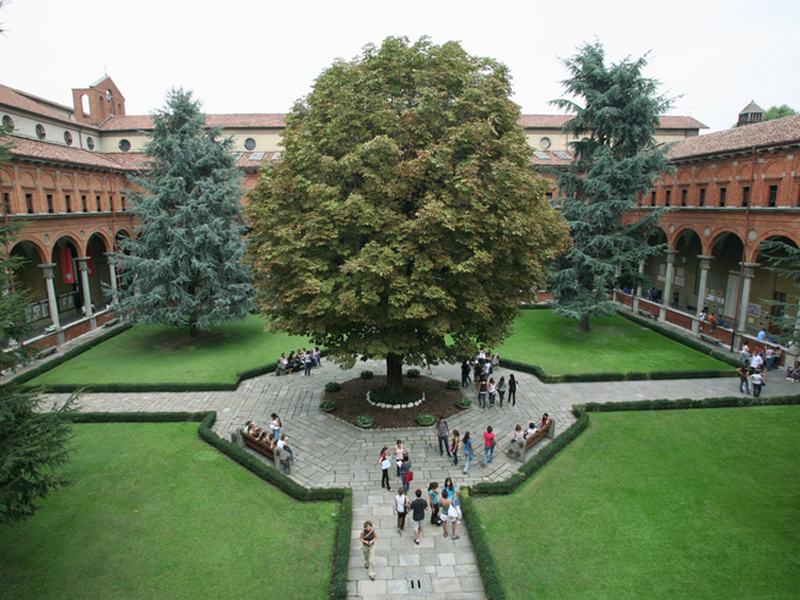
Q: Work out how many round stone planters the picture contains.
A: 8